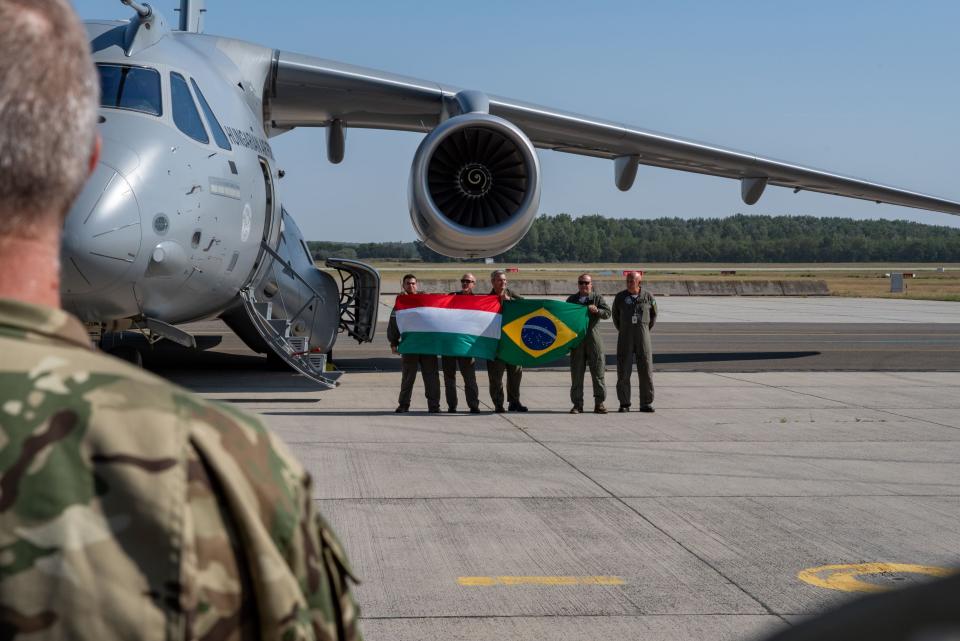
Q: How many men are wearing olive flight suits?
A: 5